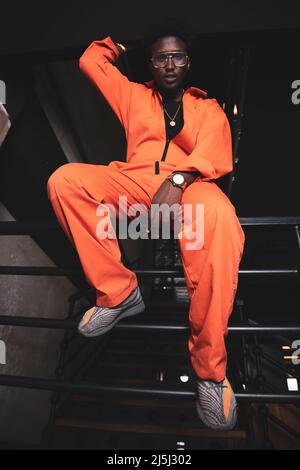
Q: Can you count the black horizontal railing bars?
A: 4